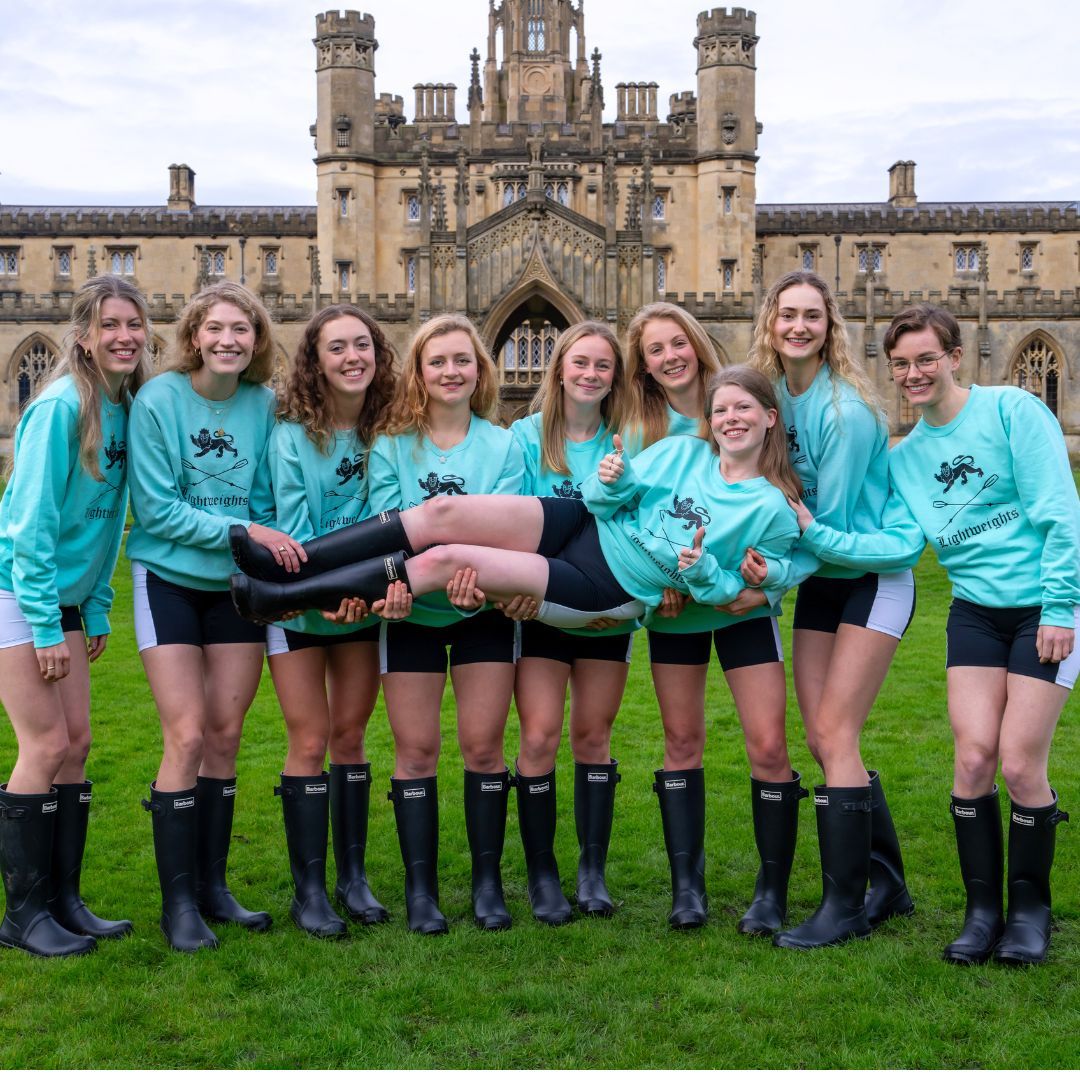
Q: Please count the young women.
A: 9